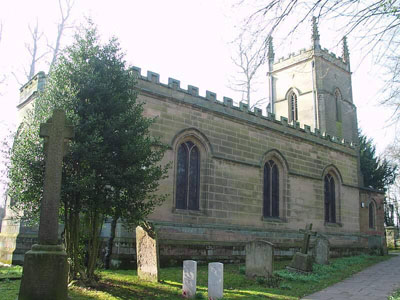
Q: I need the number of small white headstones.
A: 2